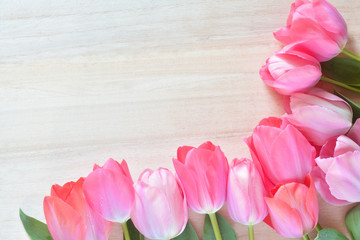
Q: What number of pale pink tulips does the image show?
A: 4